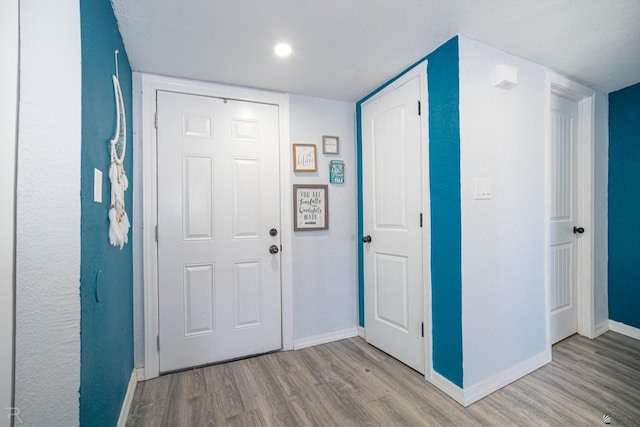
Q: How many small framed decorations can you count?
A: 4